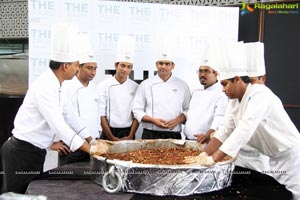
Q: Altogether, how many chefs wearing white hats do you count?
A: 7